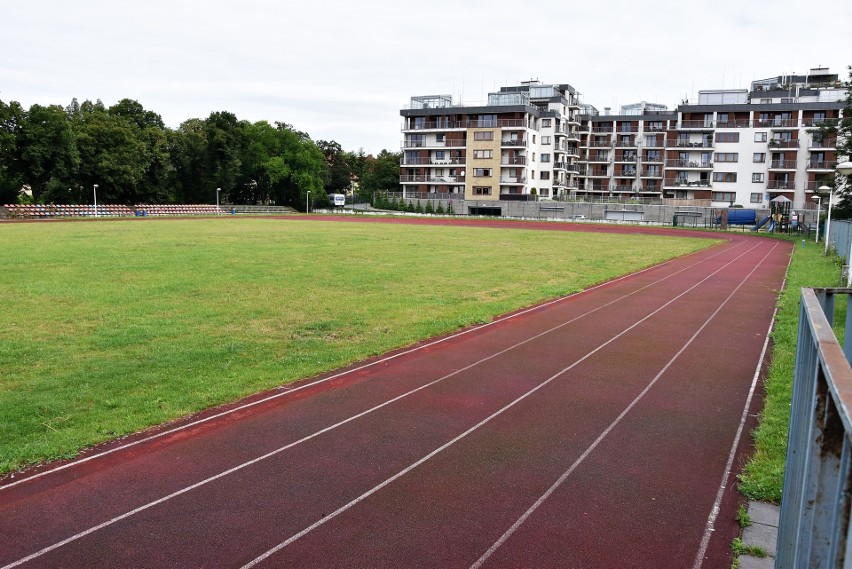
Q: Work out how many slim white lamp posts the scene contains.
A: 6